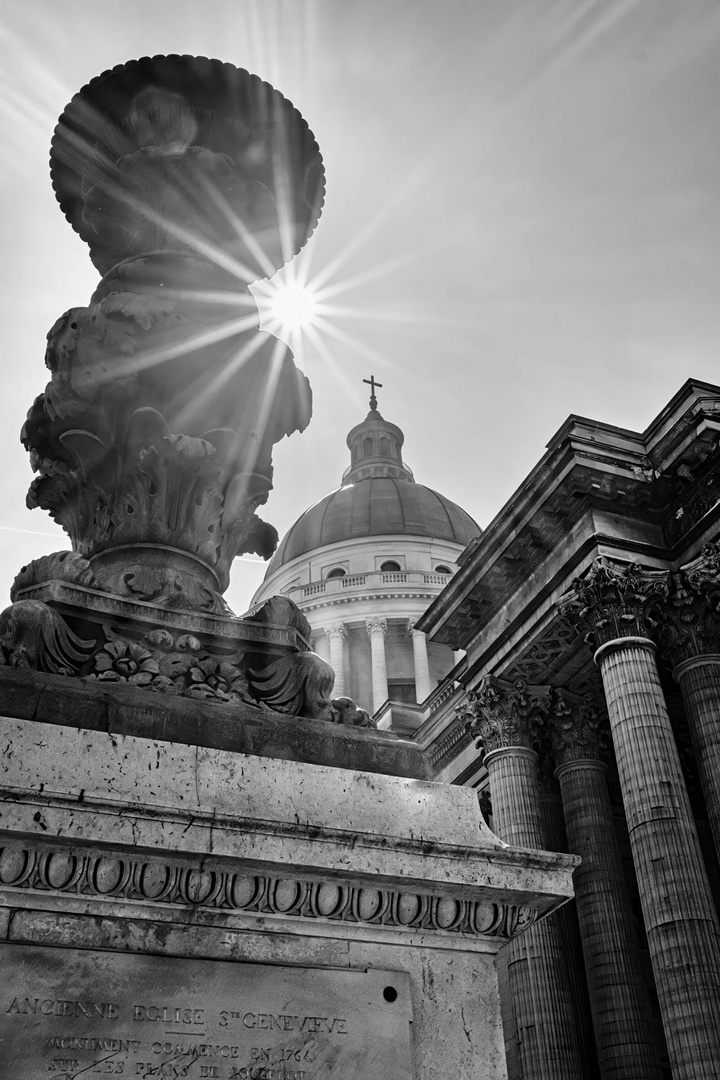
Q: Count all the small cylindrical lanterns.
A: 1